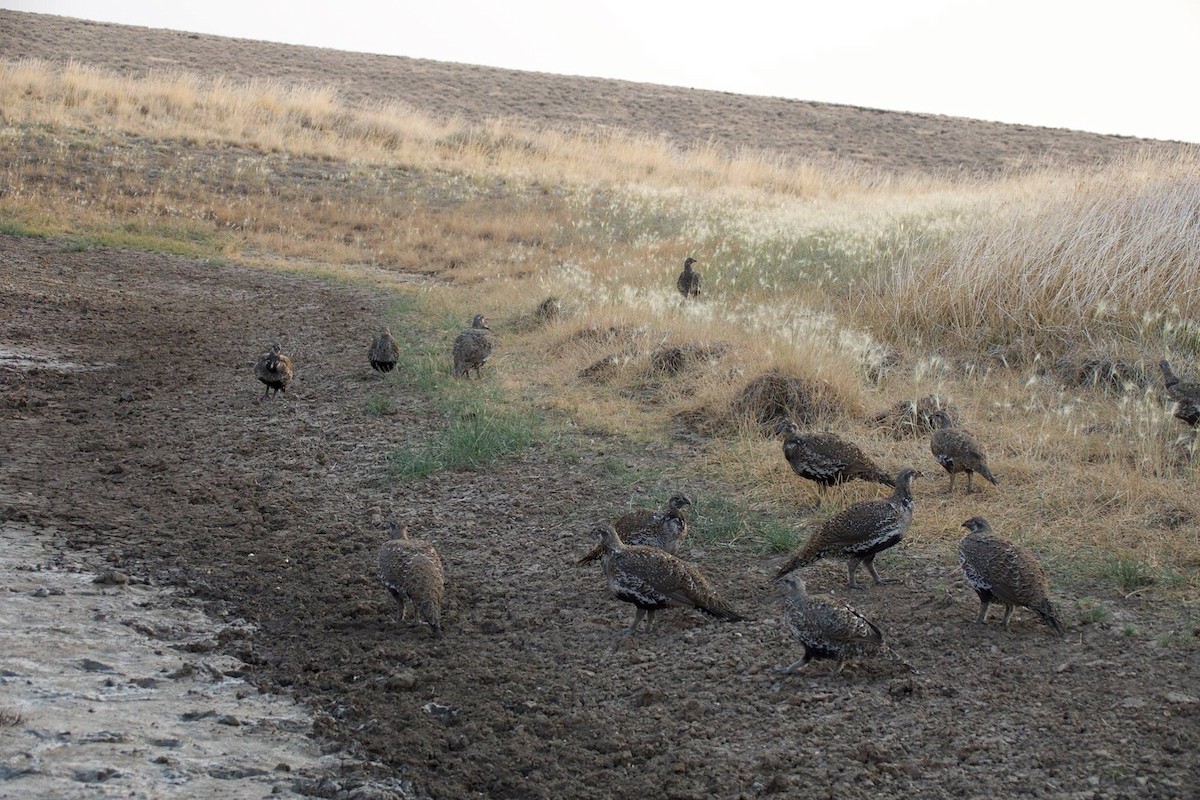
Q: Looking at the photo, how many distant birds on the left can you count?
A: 3